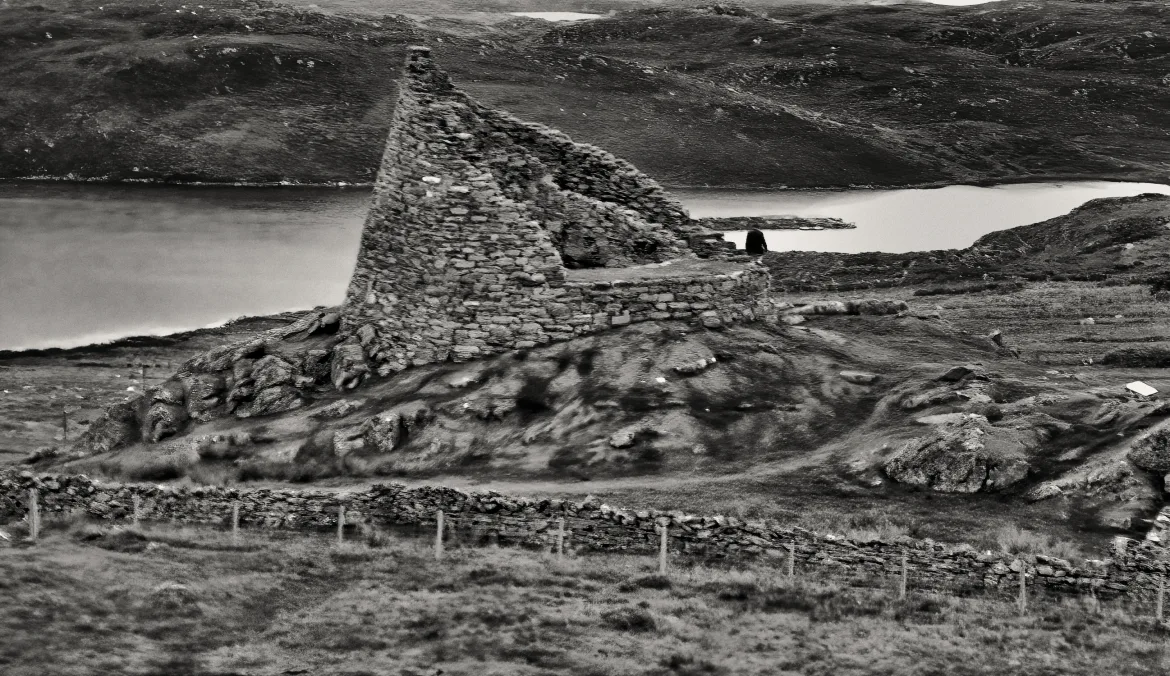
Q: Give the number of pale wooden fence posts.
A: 11